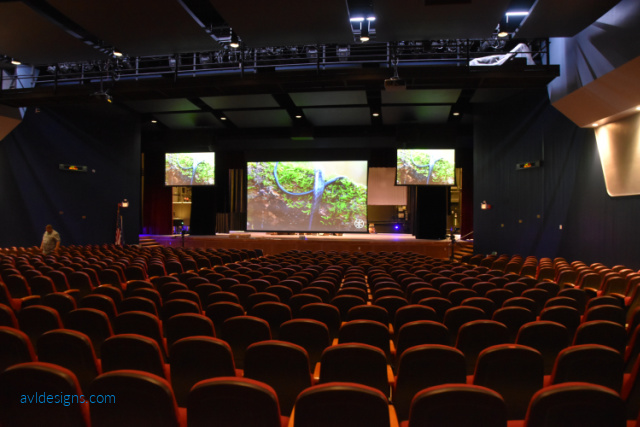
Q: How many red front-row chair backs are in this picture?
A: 6